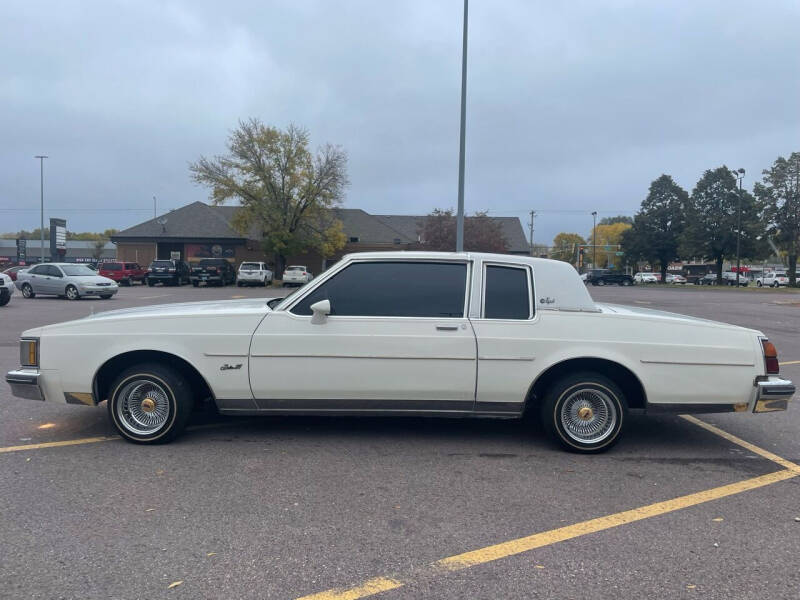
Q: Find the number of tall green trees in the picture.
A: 3